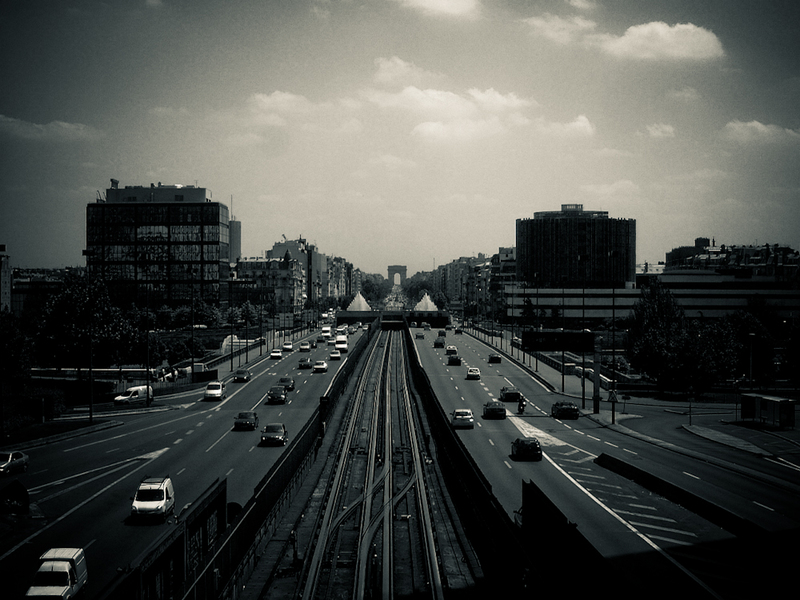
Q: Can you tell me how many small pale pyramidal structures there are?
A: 2